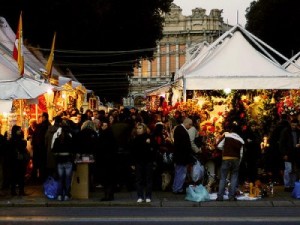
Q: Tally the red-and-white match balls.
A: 0